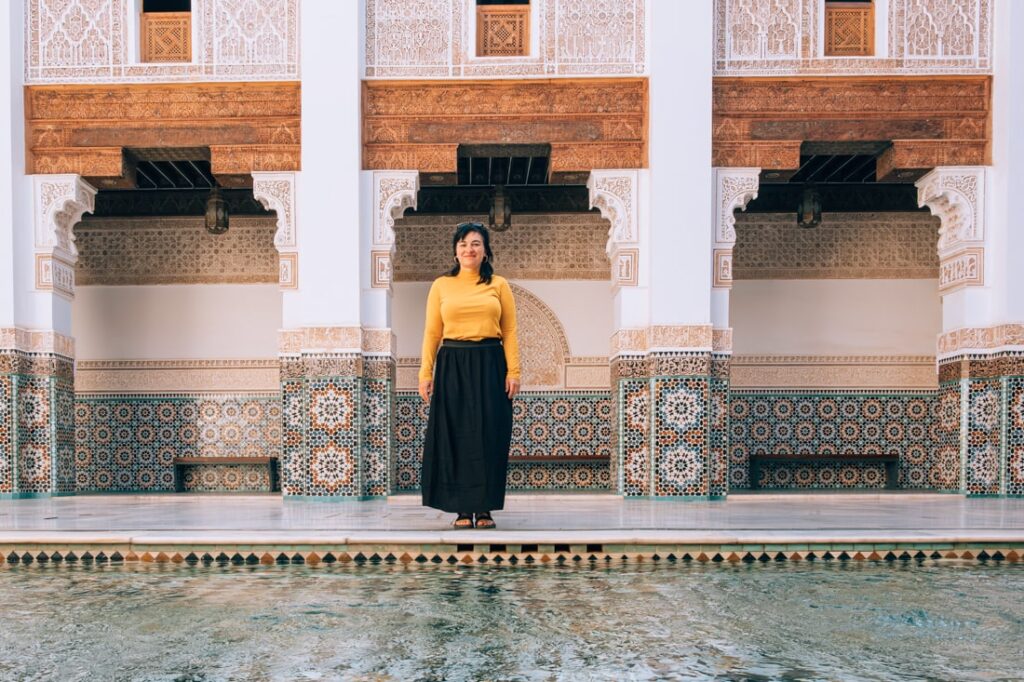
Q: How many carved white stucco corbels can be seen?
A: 6